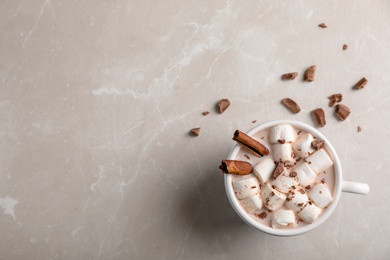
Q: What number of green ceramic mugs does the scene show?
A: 0